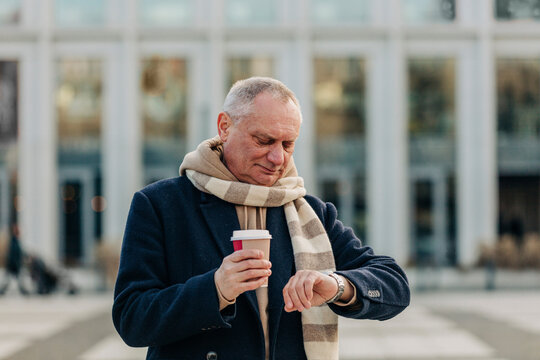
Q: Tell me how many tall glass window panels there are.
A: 7